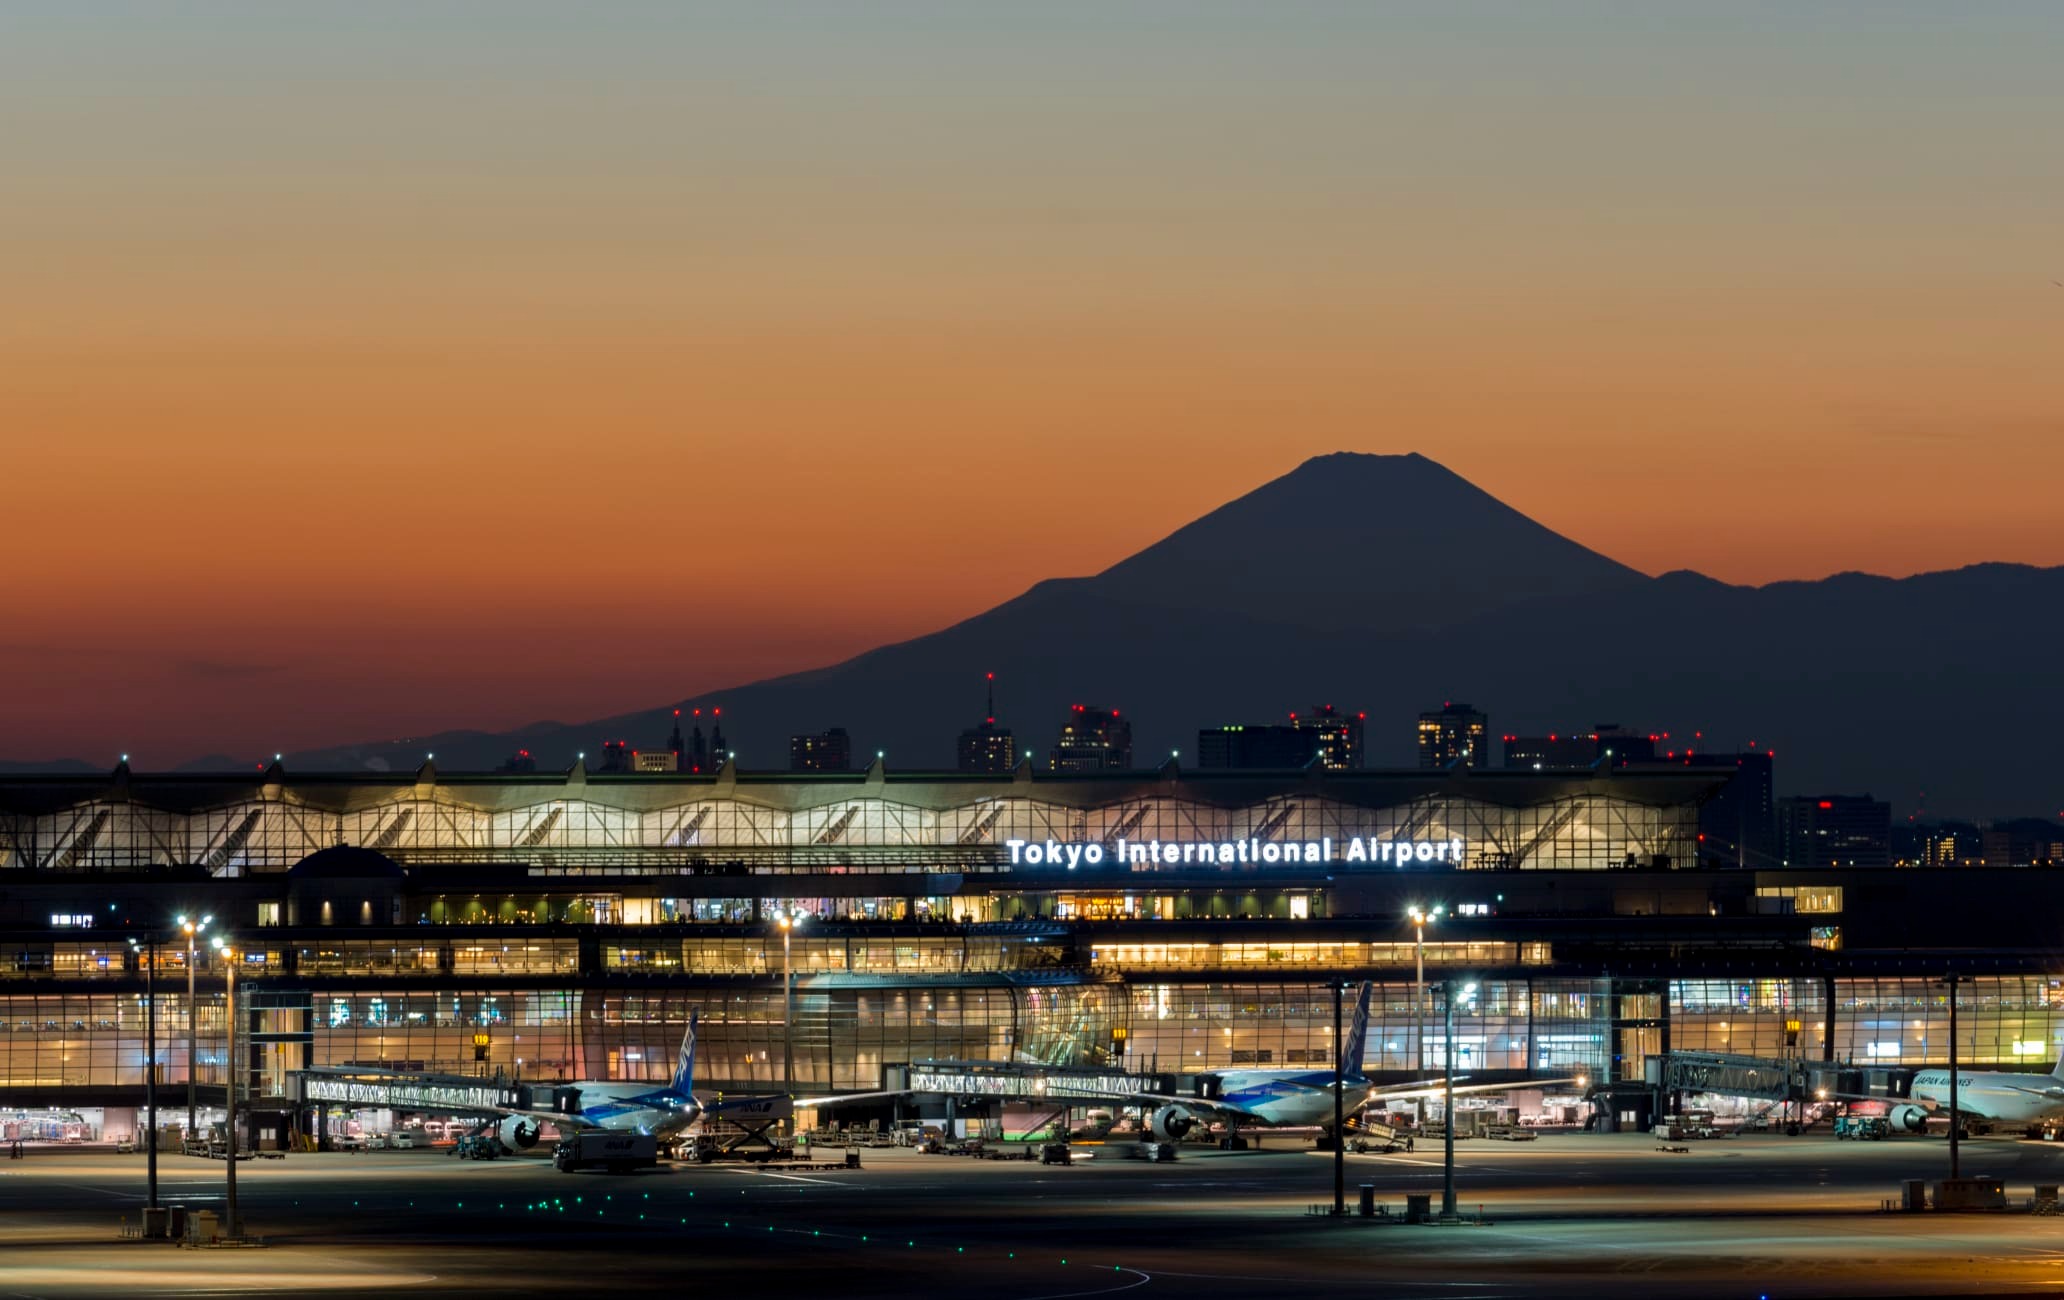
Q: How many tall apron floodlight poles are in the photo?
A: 8